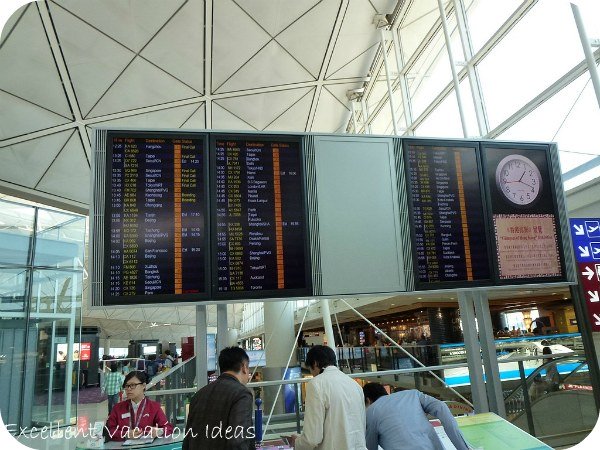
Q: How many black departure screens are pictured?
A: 3